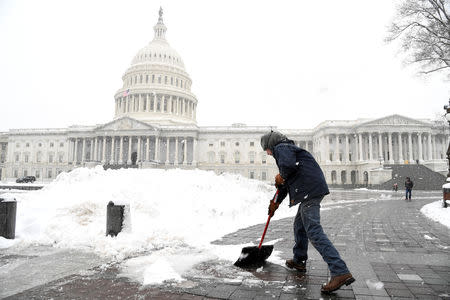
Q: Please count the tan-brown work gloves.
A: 2